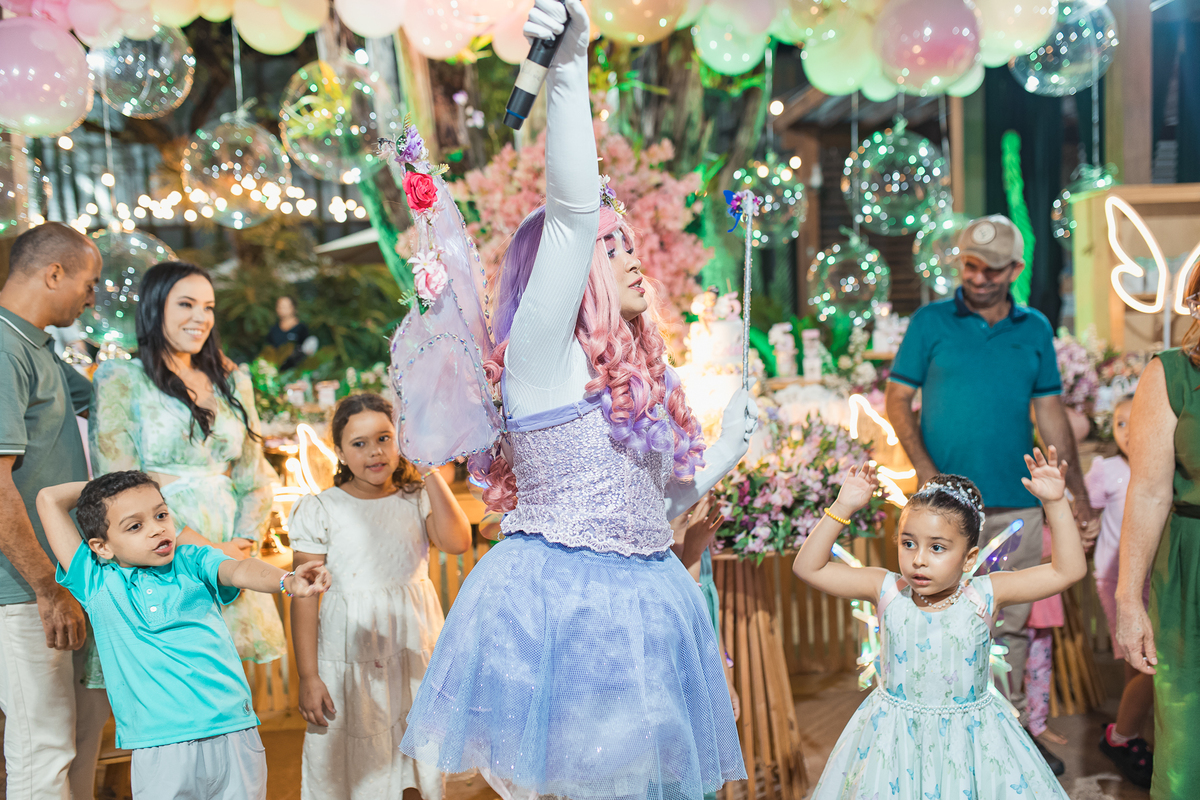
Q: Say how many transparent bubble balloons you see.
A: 11